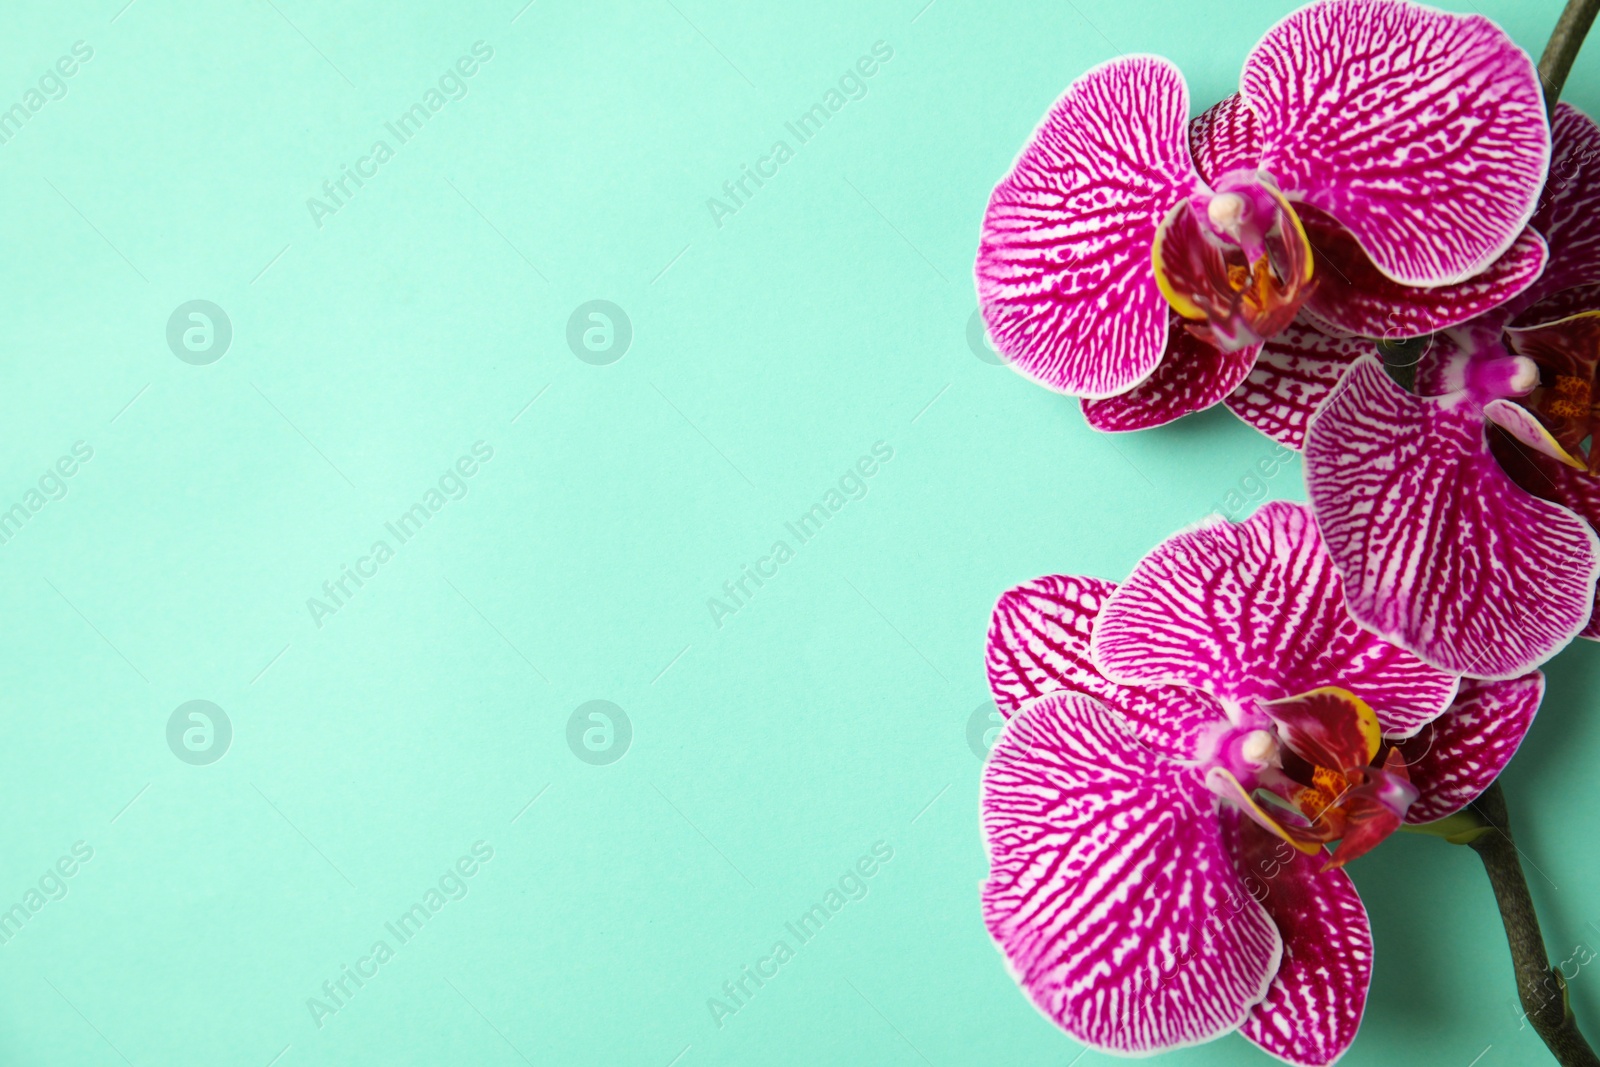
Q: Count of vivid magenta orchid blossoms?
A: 3